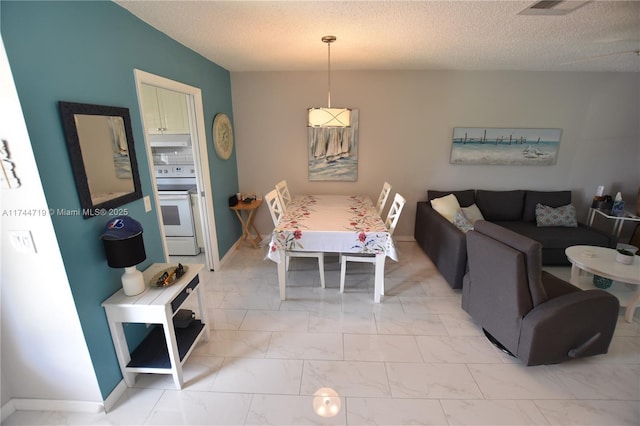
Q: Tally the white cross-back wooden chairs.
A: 4